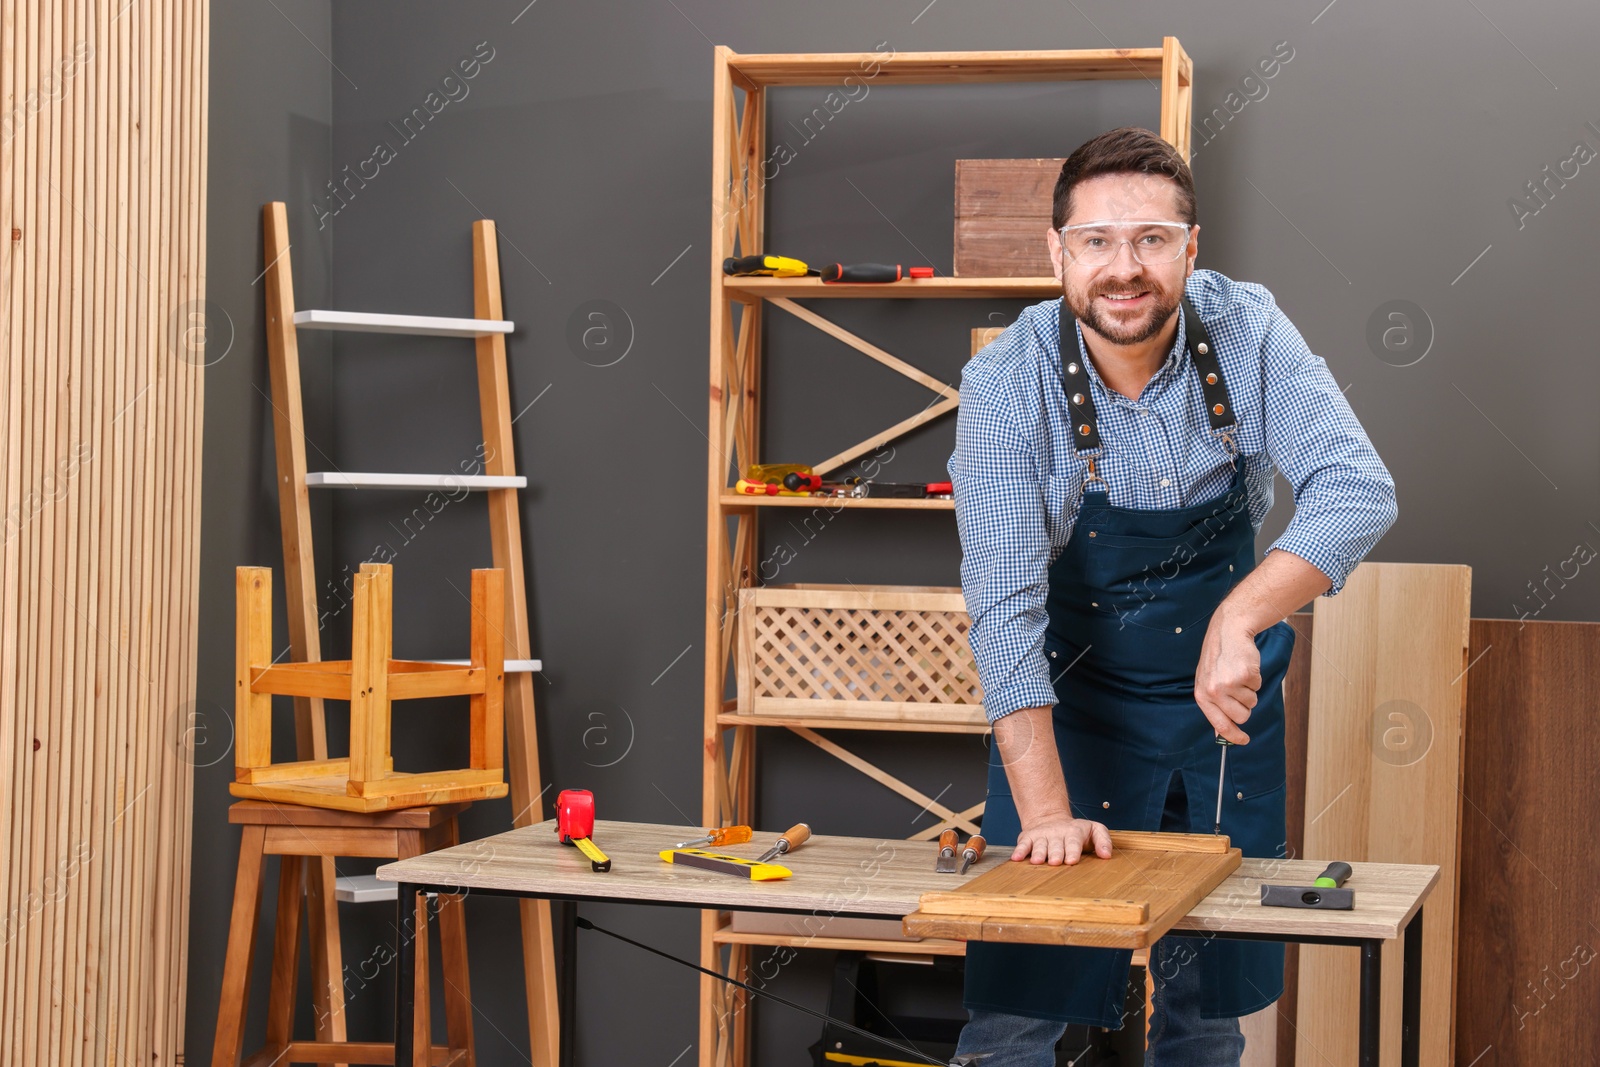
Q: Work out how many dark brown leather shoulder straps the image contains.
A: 2